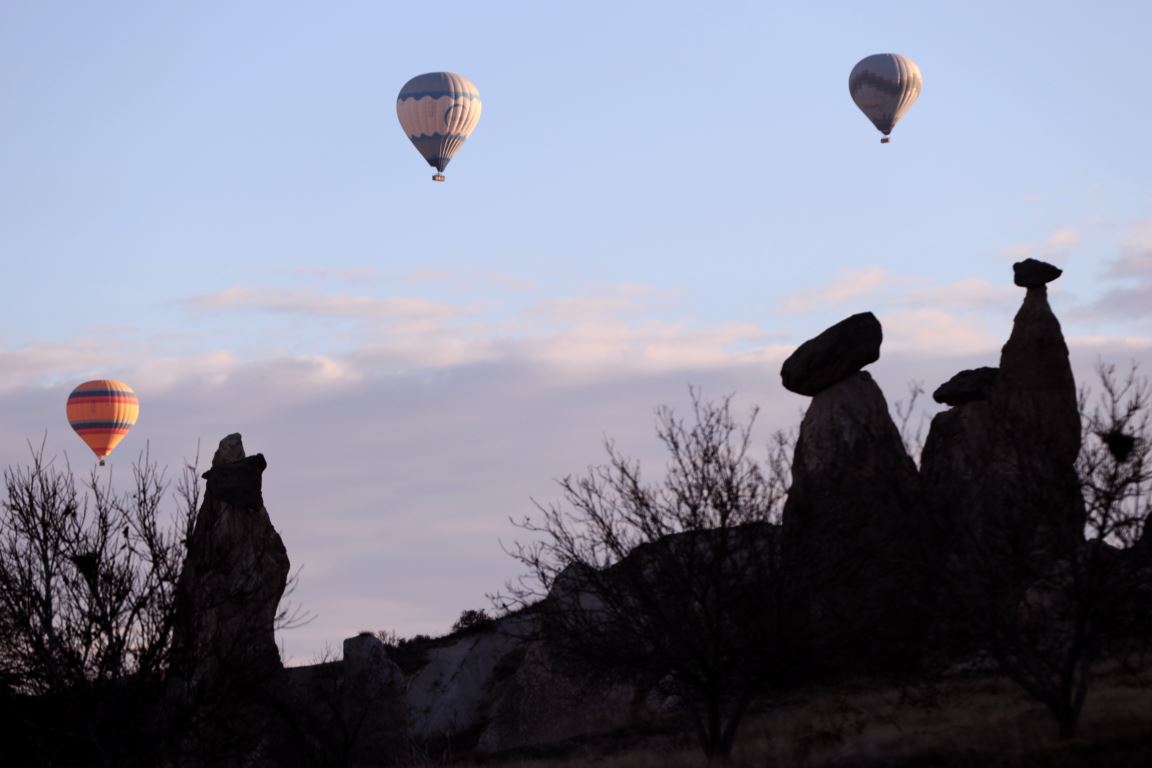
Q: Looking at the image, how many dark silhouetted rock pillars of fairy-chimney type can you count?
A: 4